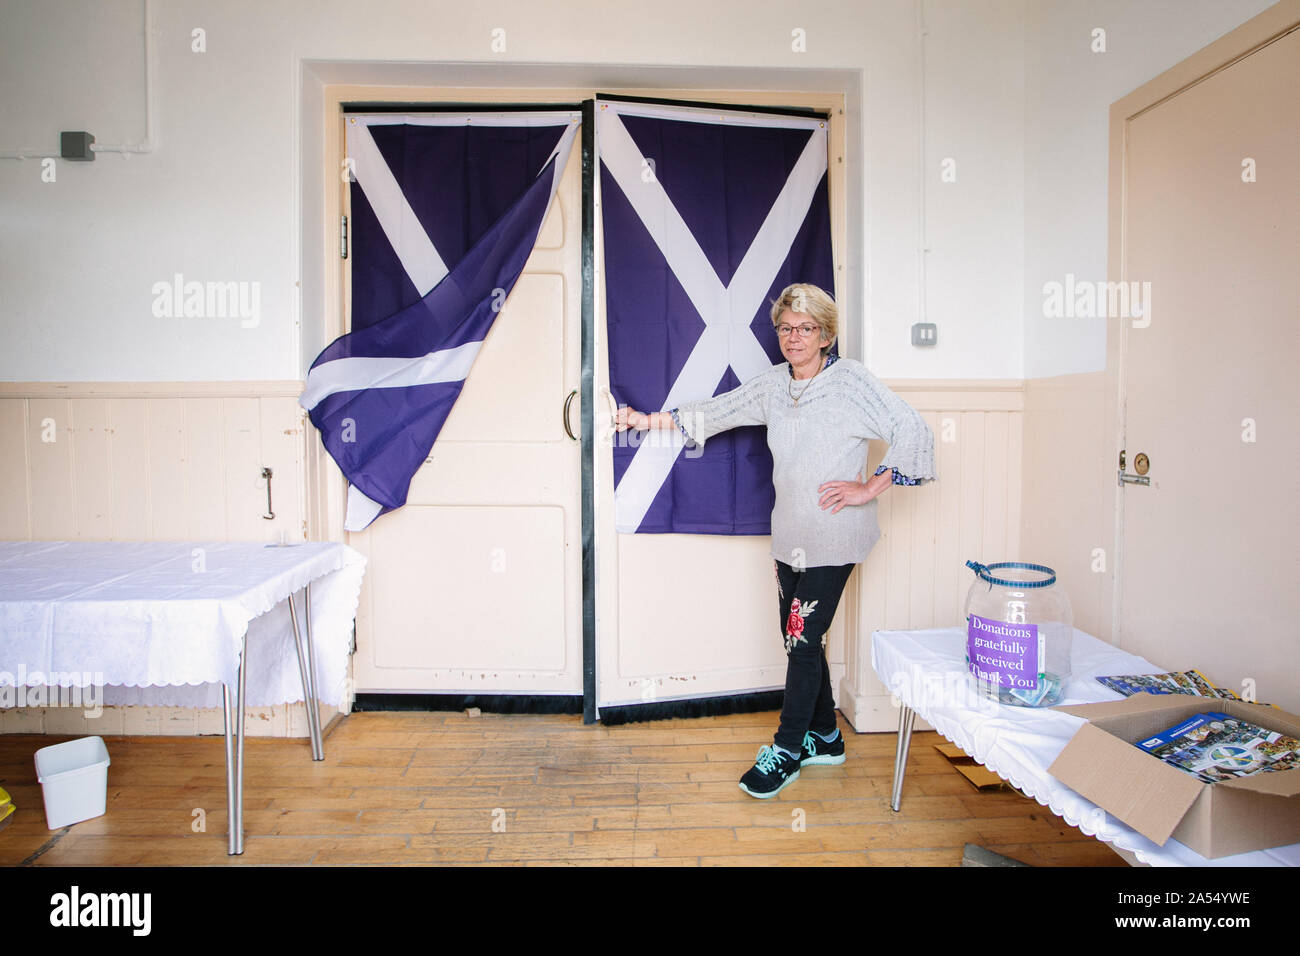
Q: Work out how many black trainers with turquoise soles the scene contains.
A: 2